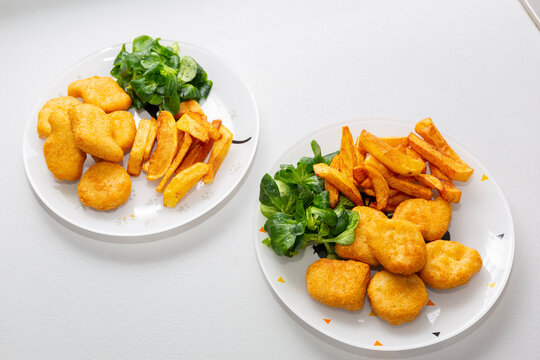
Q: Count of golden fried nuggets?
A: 12